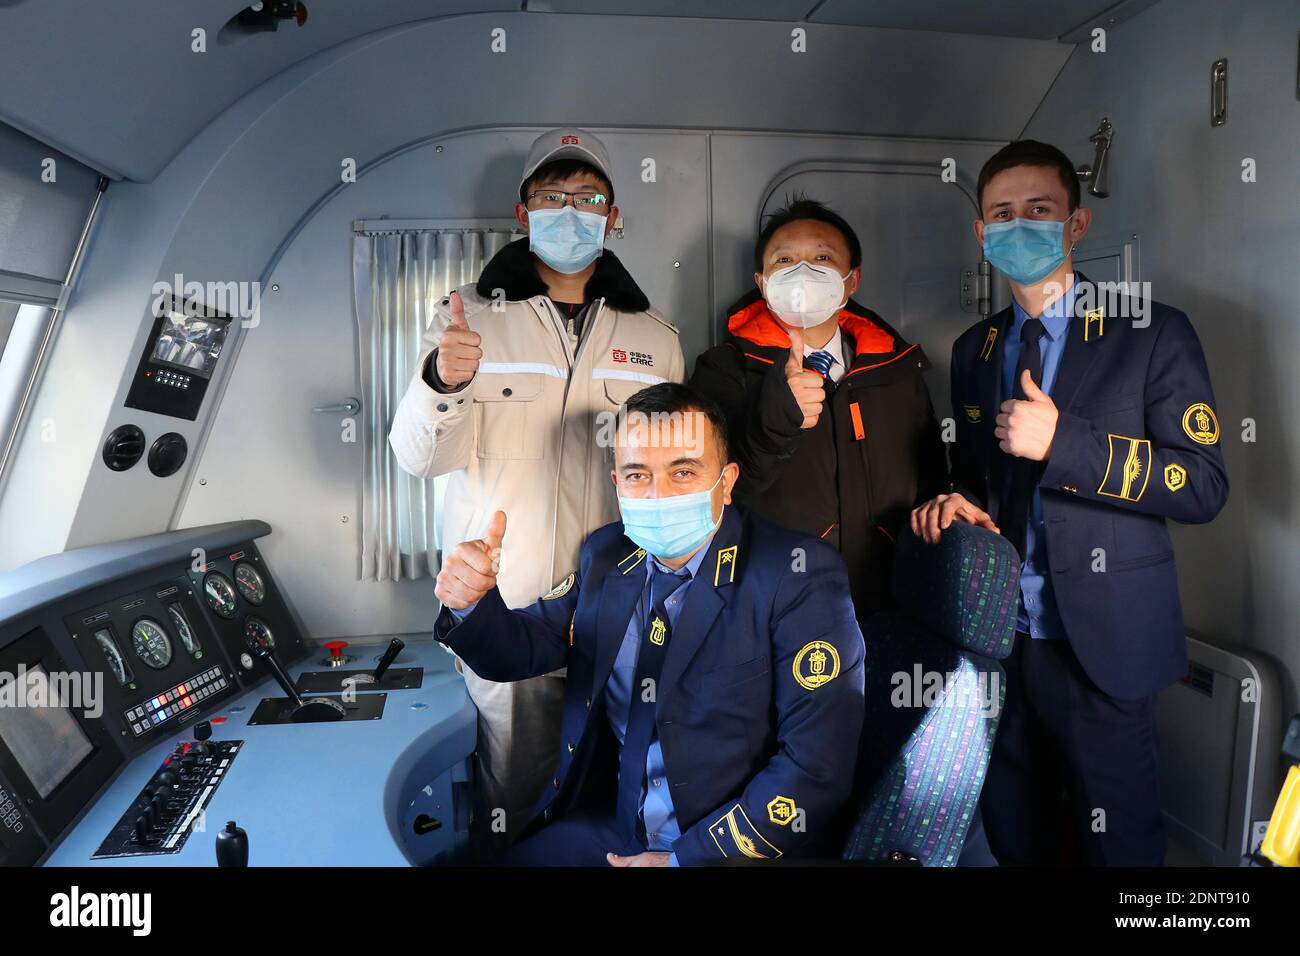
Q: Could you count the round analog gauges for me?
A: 4